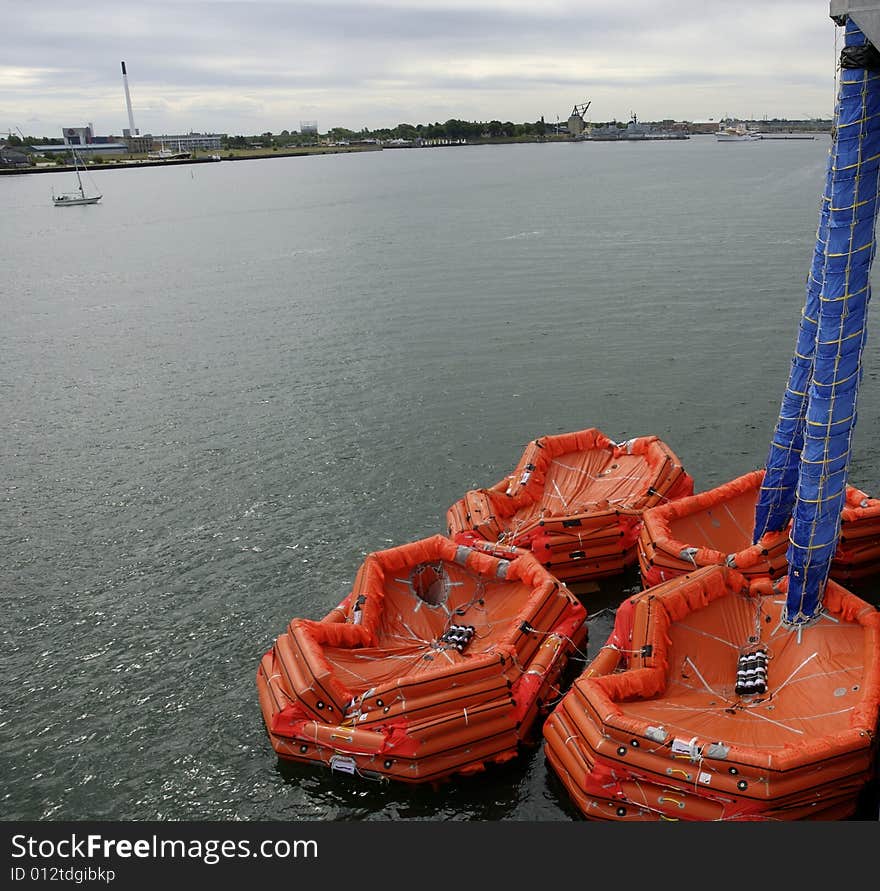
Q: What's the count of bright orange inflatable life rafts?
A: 4